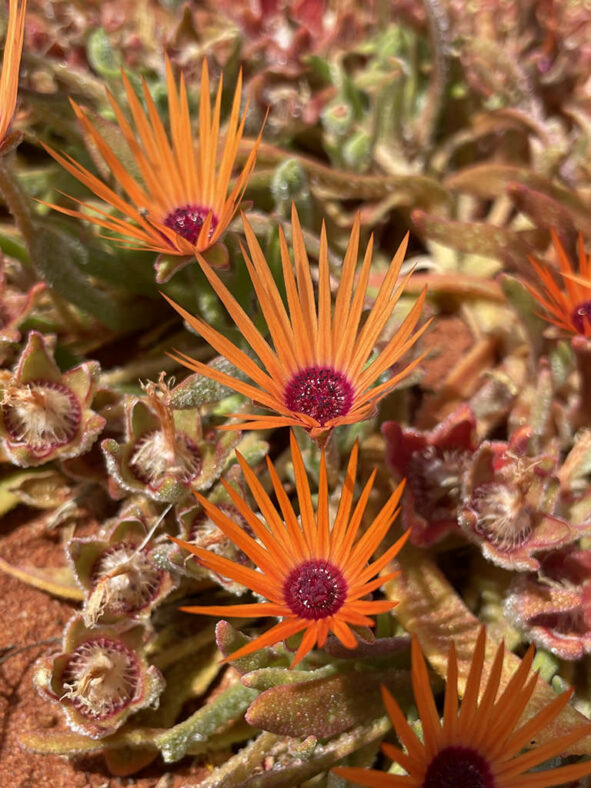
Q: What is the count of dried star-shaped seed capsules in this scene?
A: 8